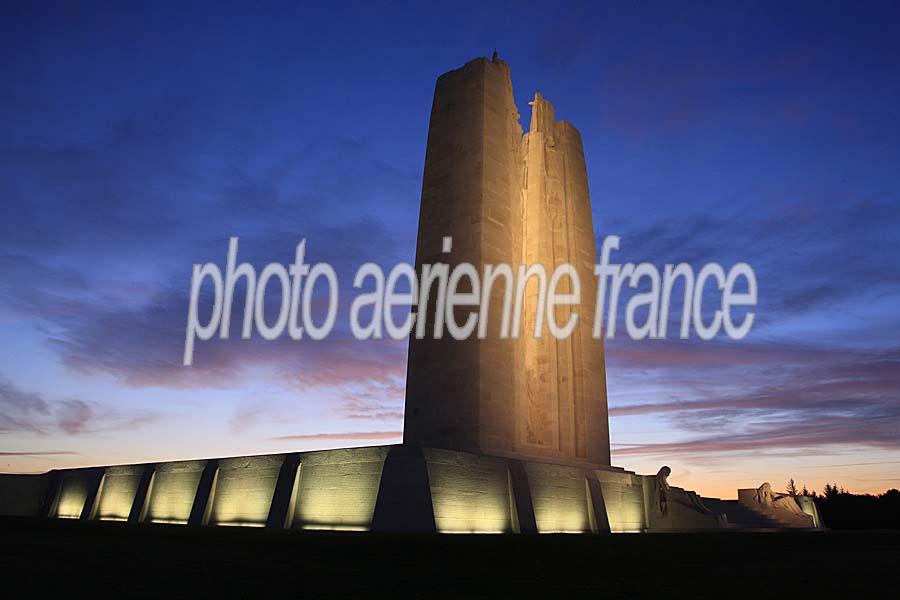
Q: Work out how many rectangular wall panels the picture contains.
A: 8